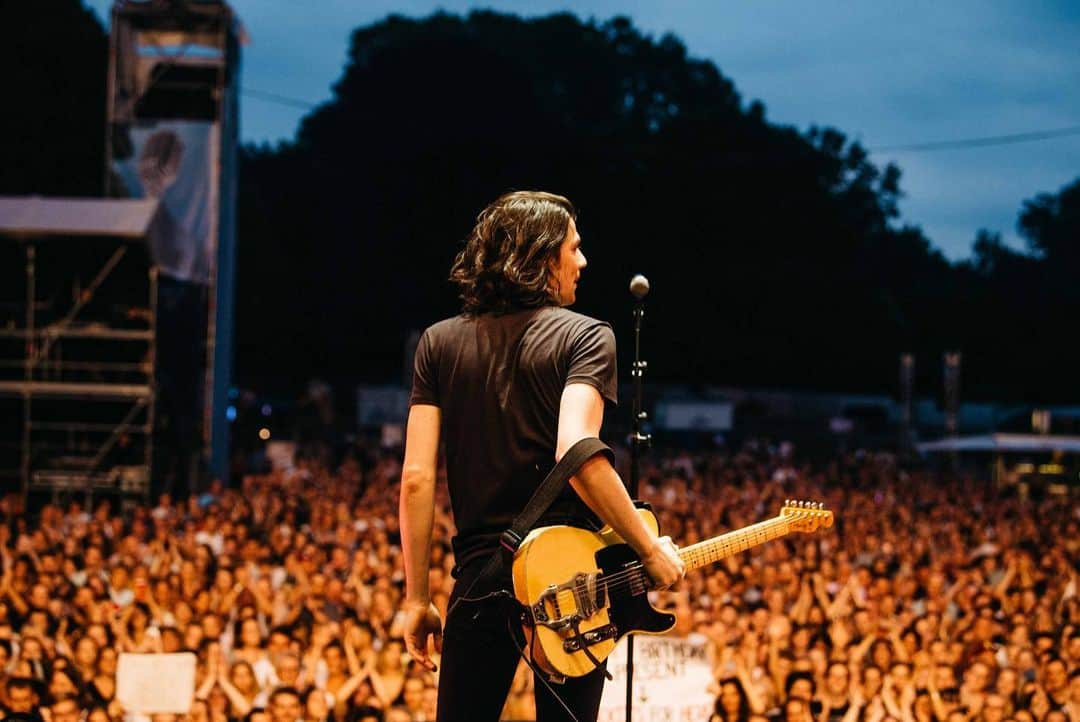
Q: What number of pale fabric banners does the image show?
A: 1